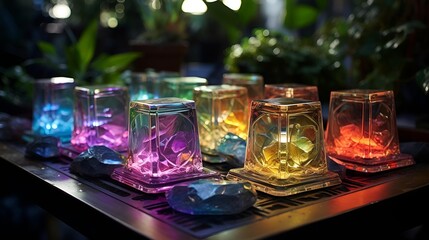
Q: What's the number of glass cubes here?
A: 10